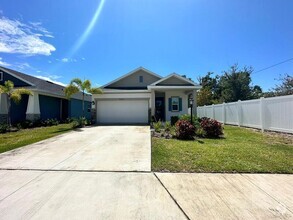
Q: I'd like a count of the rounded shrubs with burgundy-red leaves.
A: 2